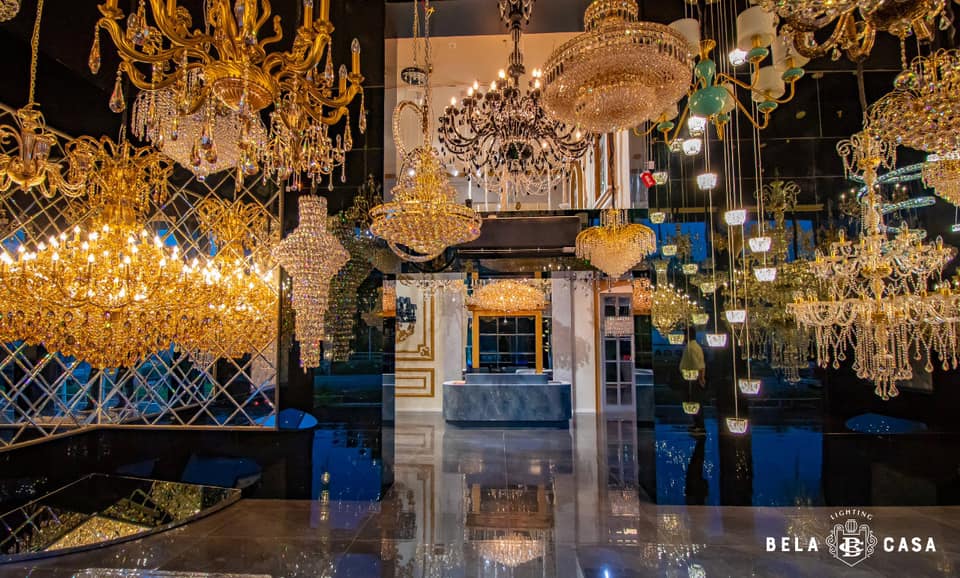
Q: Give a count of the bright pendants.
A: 11